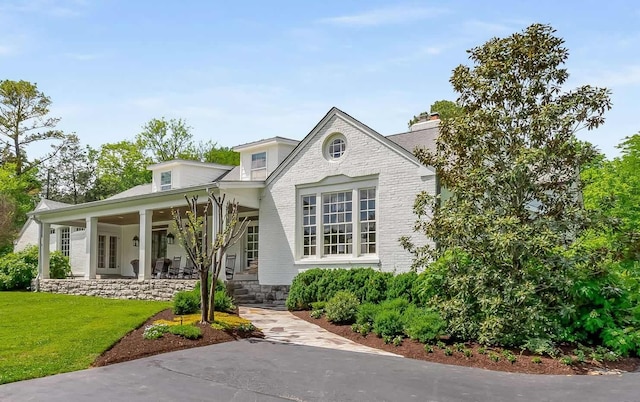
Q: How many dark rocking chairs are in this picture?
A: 4